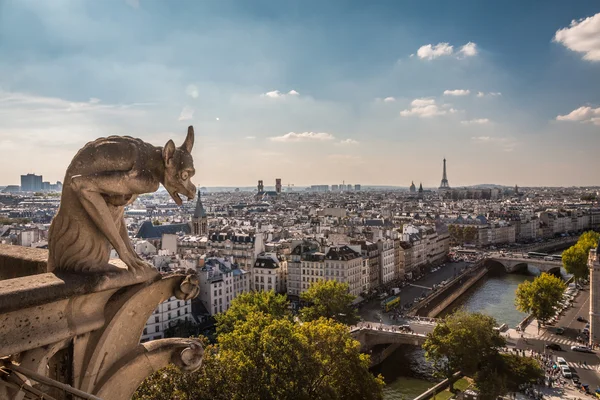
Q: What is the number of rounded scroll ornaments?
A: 2